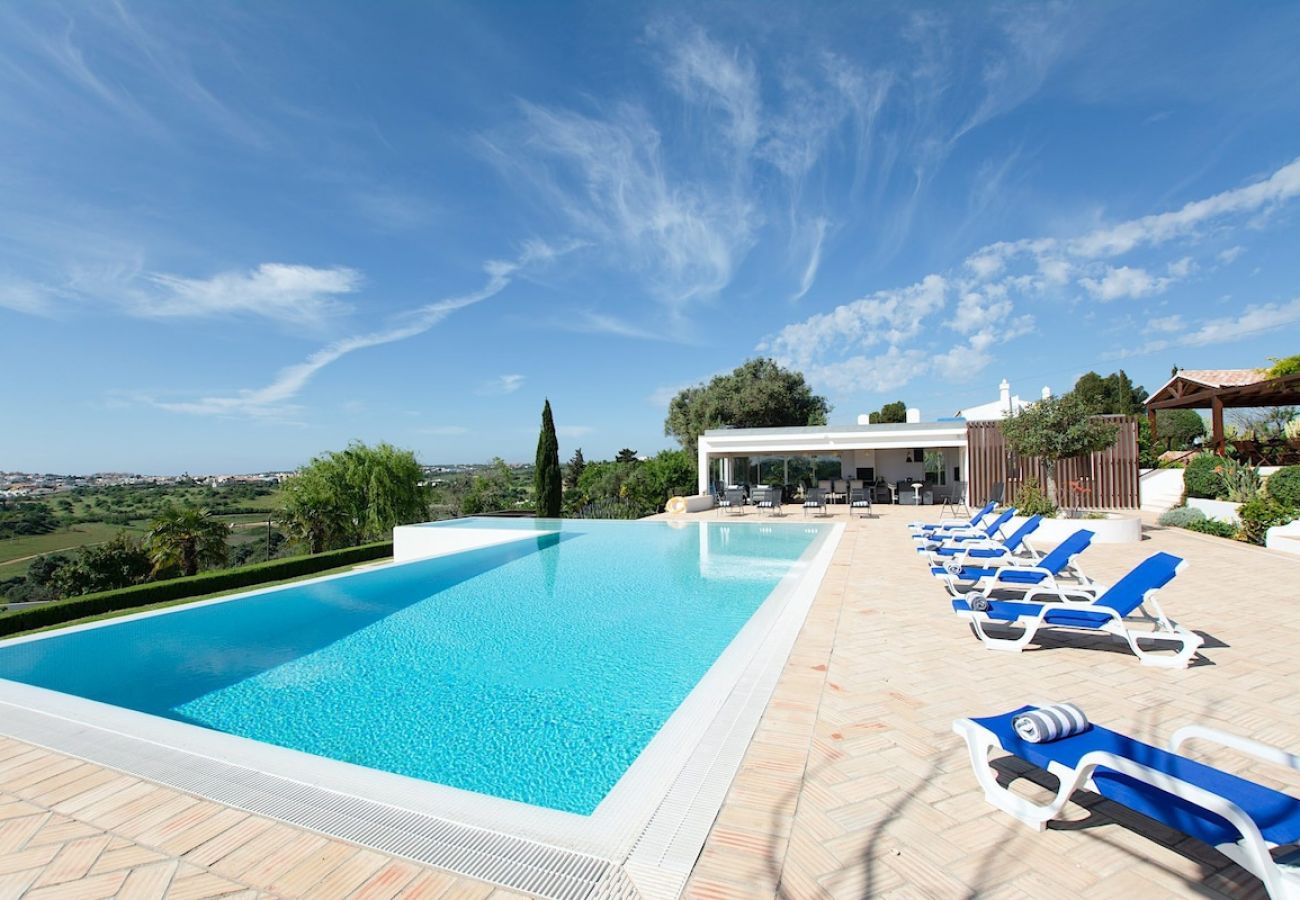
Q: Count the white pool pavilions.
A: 1